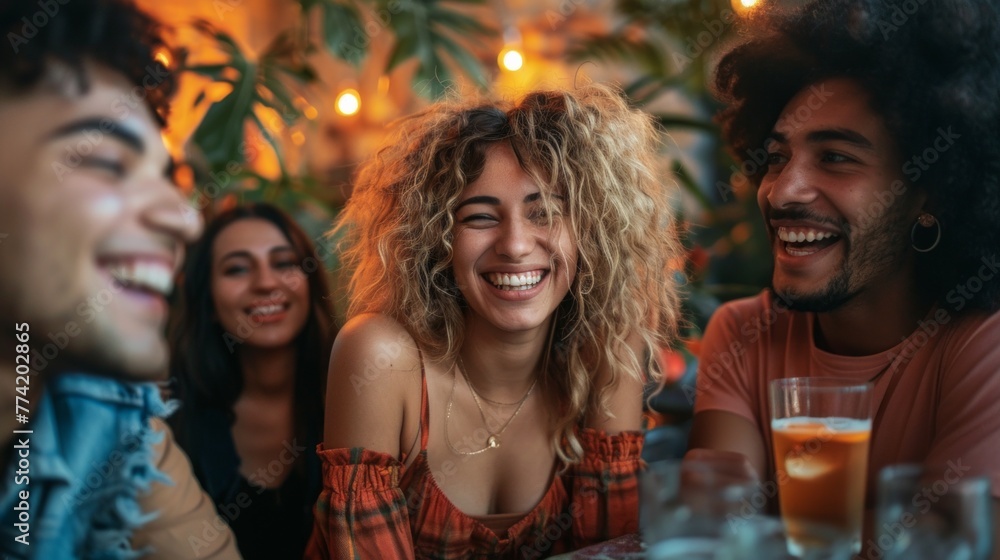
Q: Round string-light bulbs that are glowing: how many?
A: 3